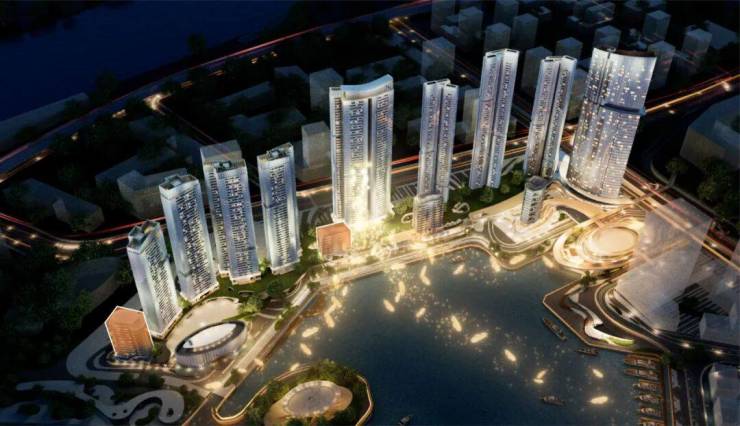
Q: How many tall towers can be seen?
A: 9